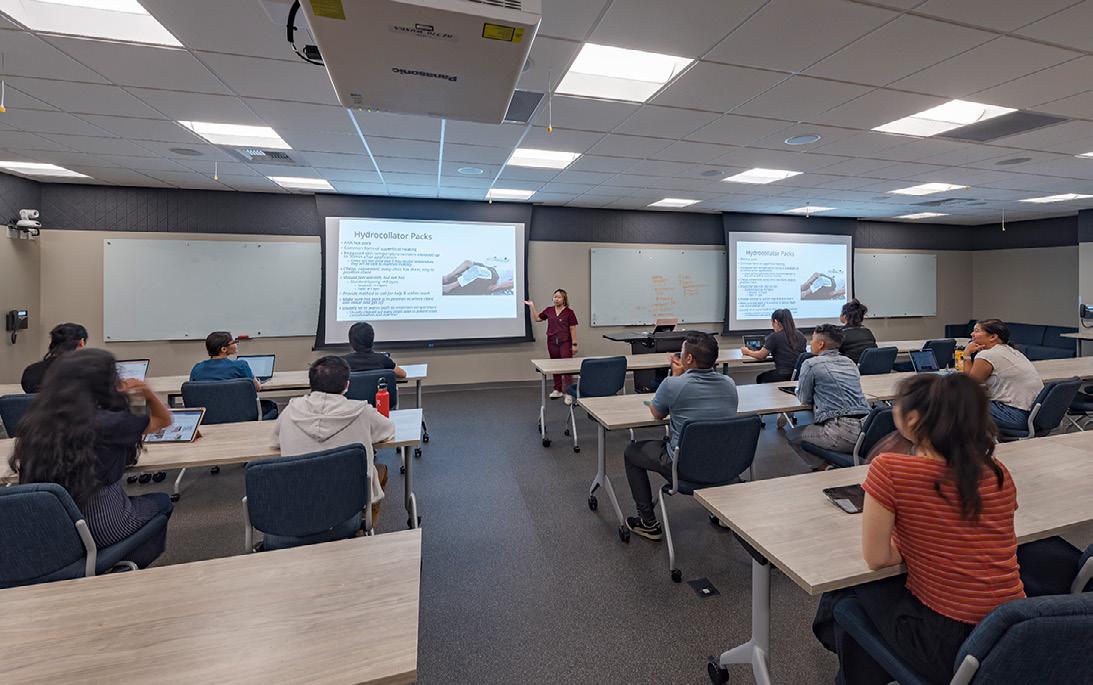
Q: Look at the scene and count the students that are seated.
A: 11